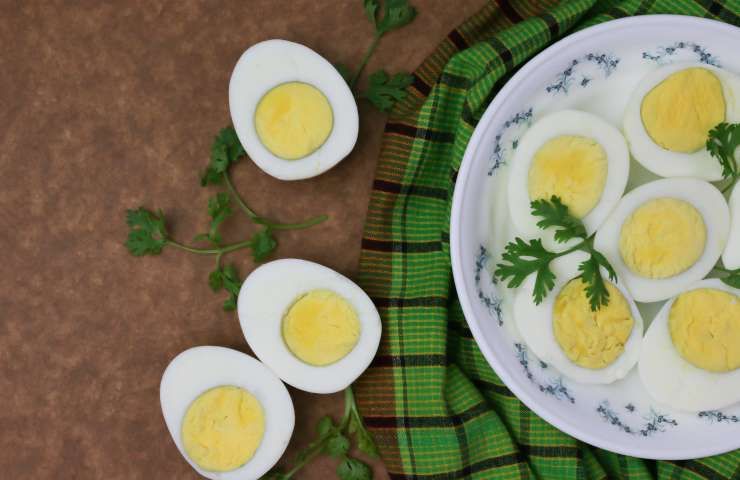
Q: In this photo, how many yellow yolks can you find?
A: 8